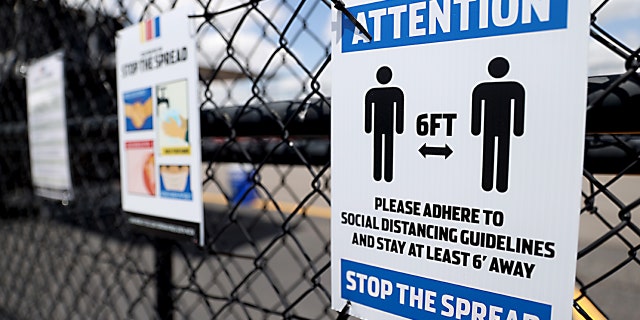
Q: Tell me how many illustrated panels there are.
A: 4